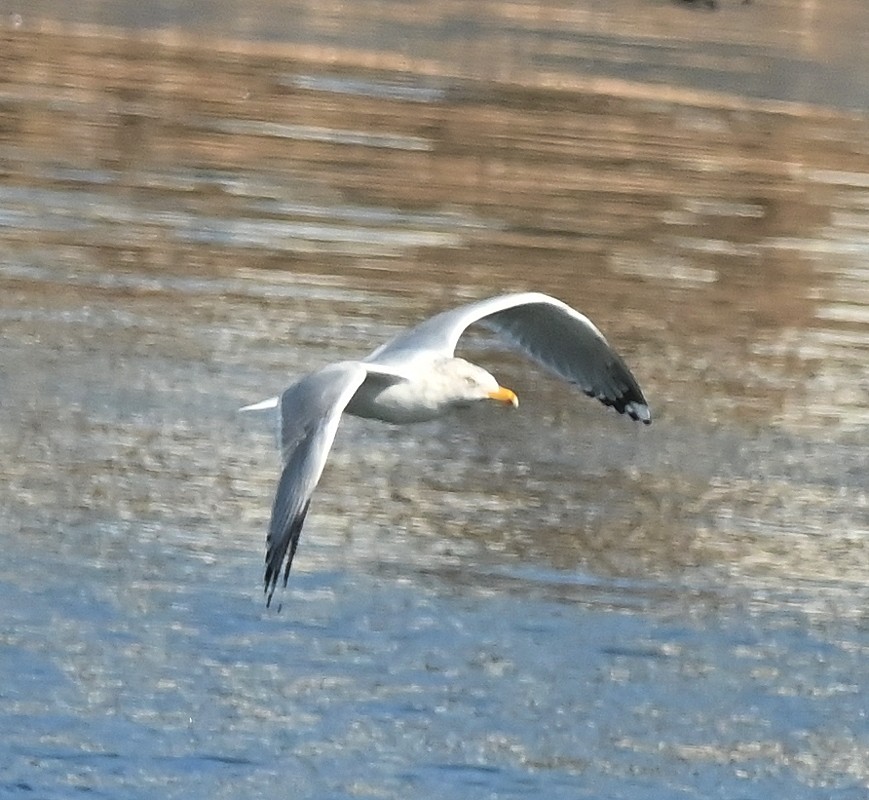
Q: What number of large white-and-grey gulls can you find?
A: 1